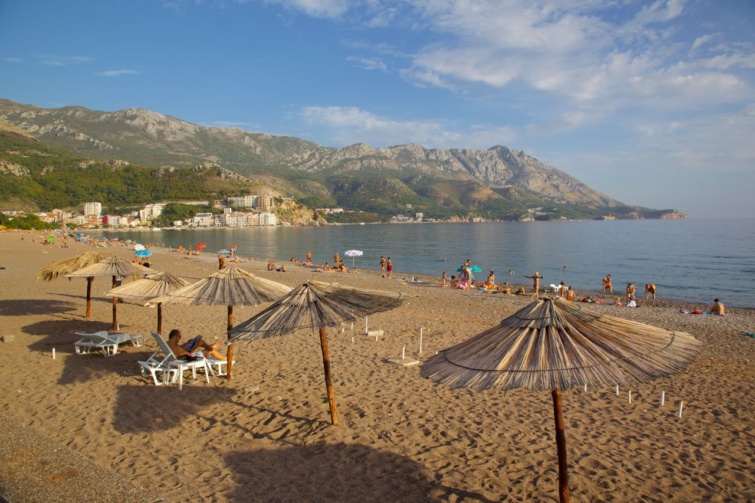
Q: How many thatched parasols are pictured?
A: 6